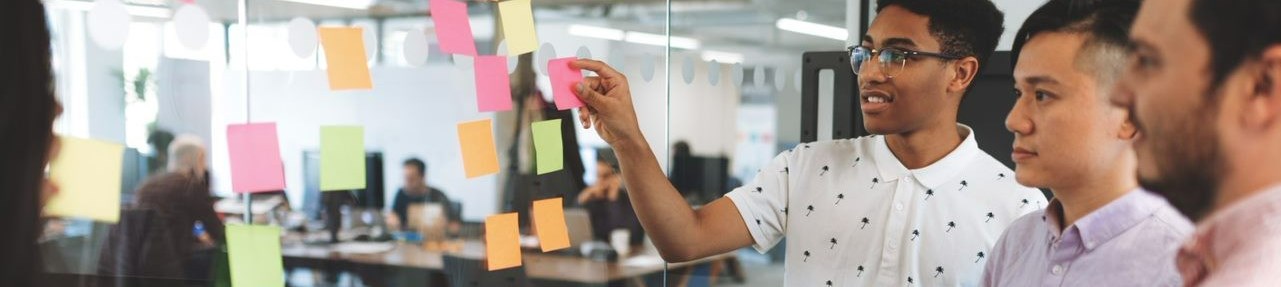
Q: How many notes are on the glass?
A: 13